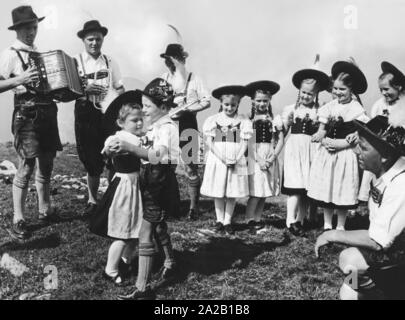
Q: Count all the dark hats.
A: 11